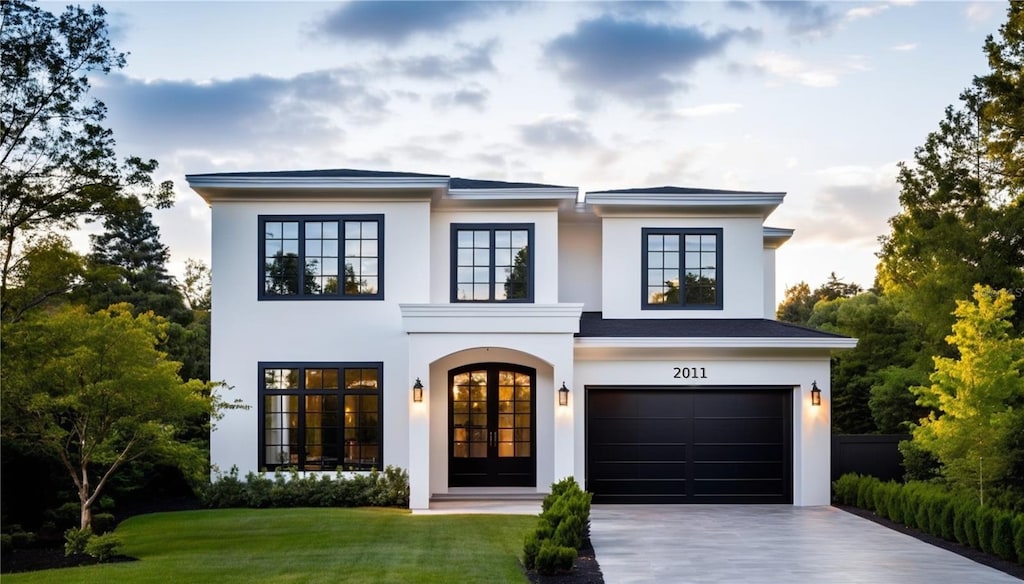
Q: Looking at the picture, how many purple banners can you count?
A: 0